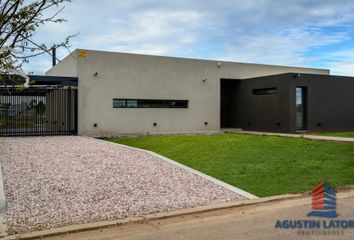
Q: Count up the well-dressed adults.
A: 0